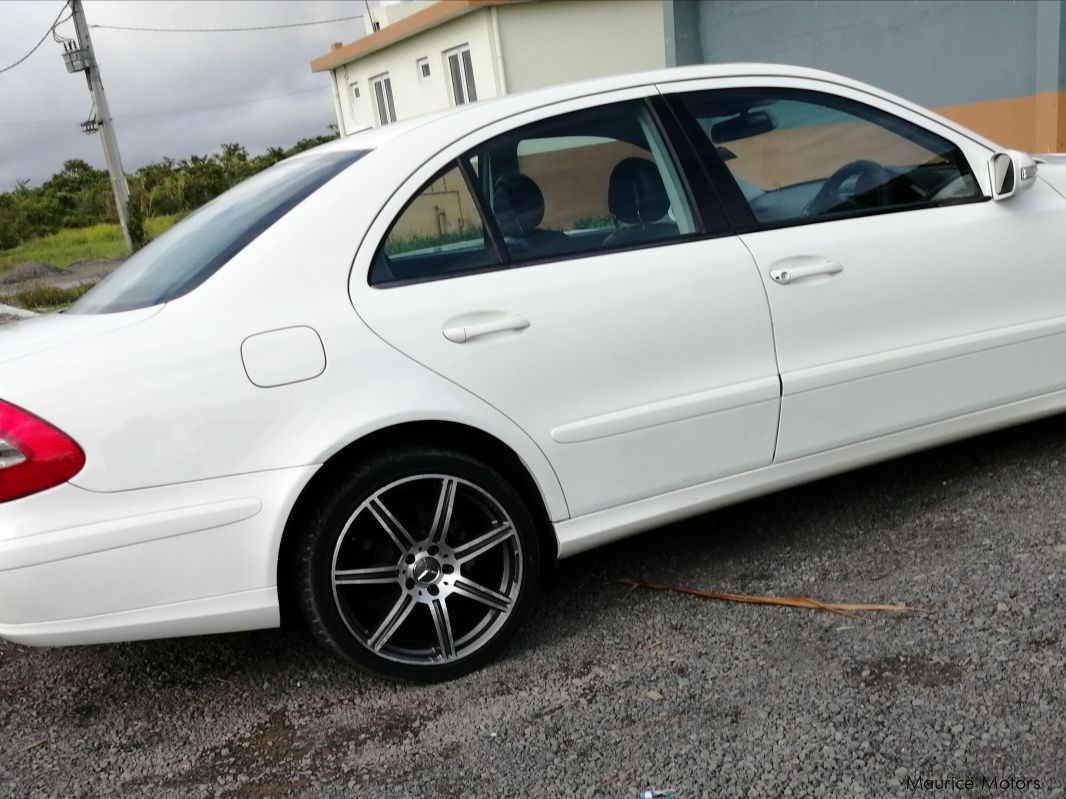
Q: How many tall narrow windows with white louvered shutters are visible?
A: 2